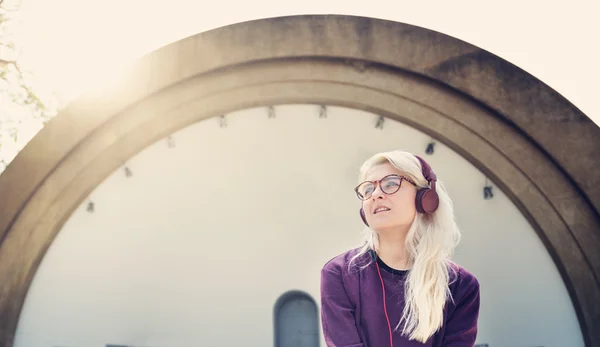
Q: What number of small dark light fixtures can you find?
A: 9